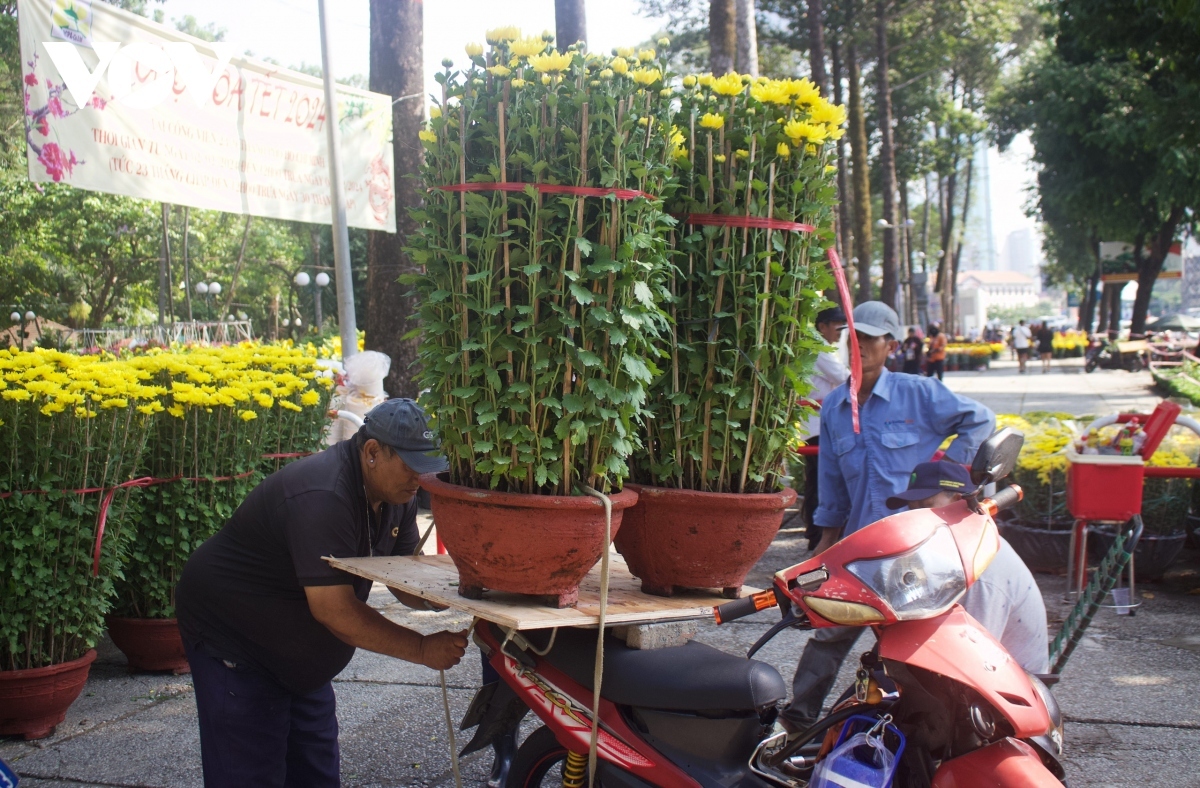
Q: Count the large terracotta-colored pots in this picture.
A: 4